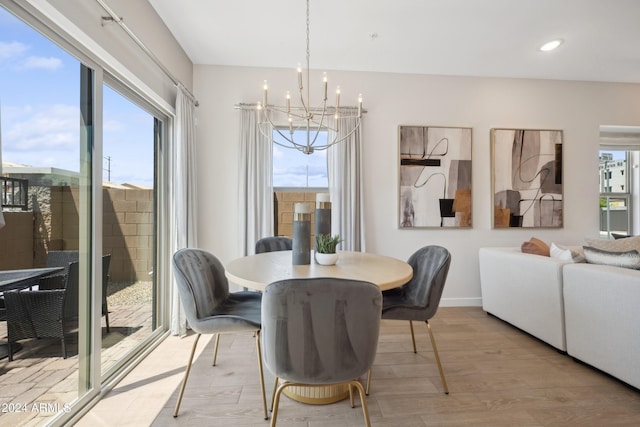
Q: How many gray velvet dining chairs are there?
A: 4